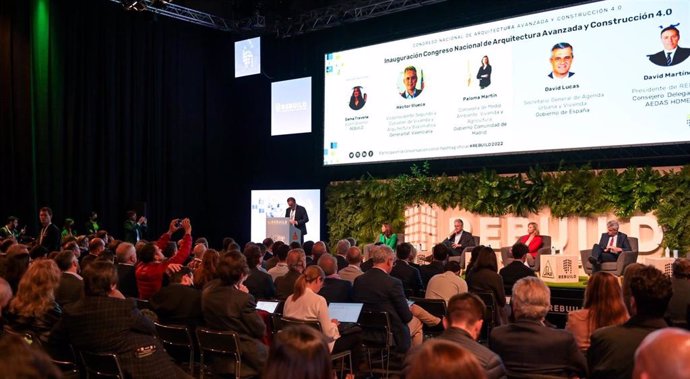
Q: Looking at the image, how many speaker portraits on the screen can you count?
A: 5